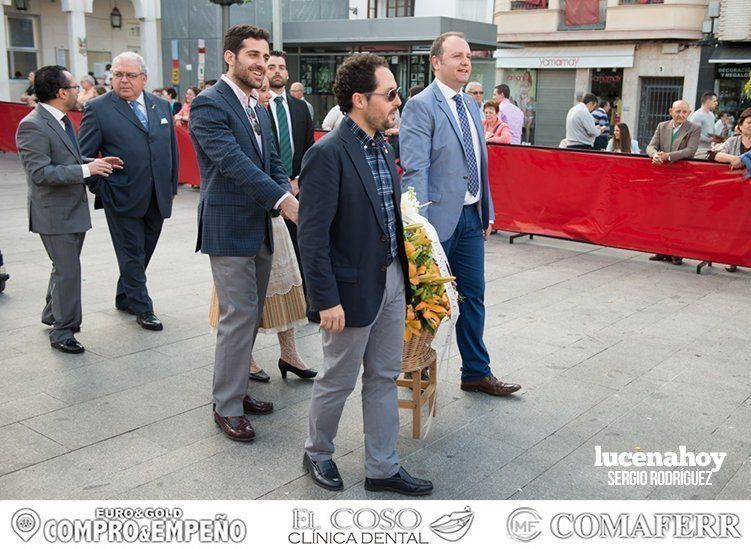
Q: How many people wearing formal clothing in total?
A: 6